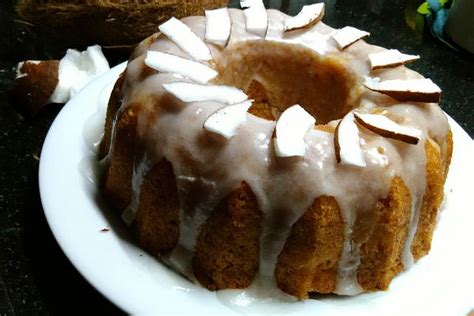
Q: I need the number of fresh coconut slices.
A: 13